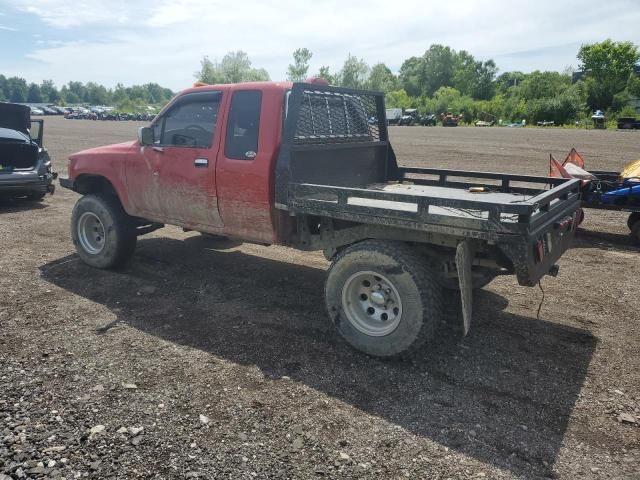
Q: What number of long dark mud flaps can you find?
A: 1